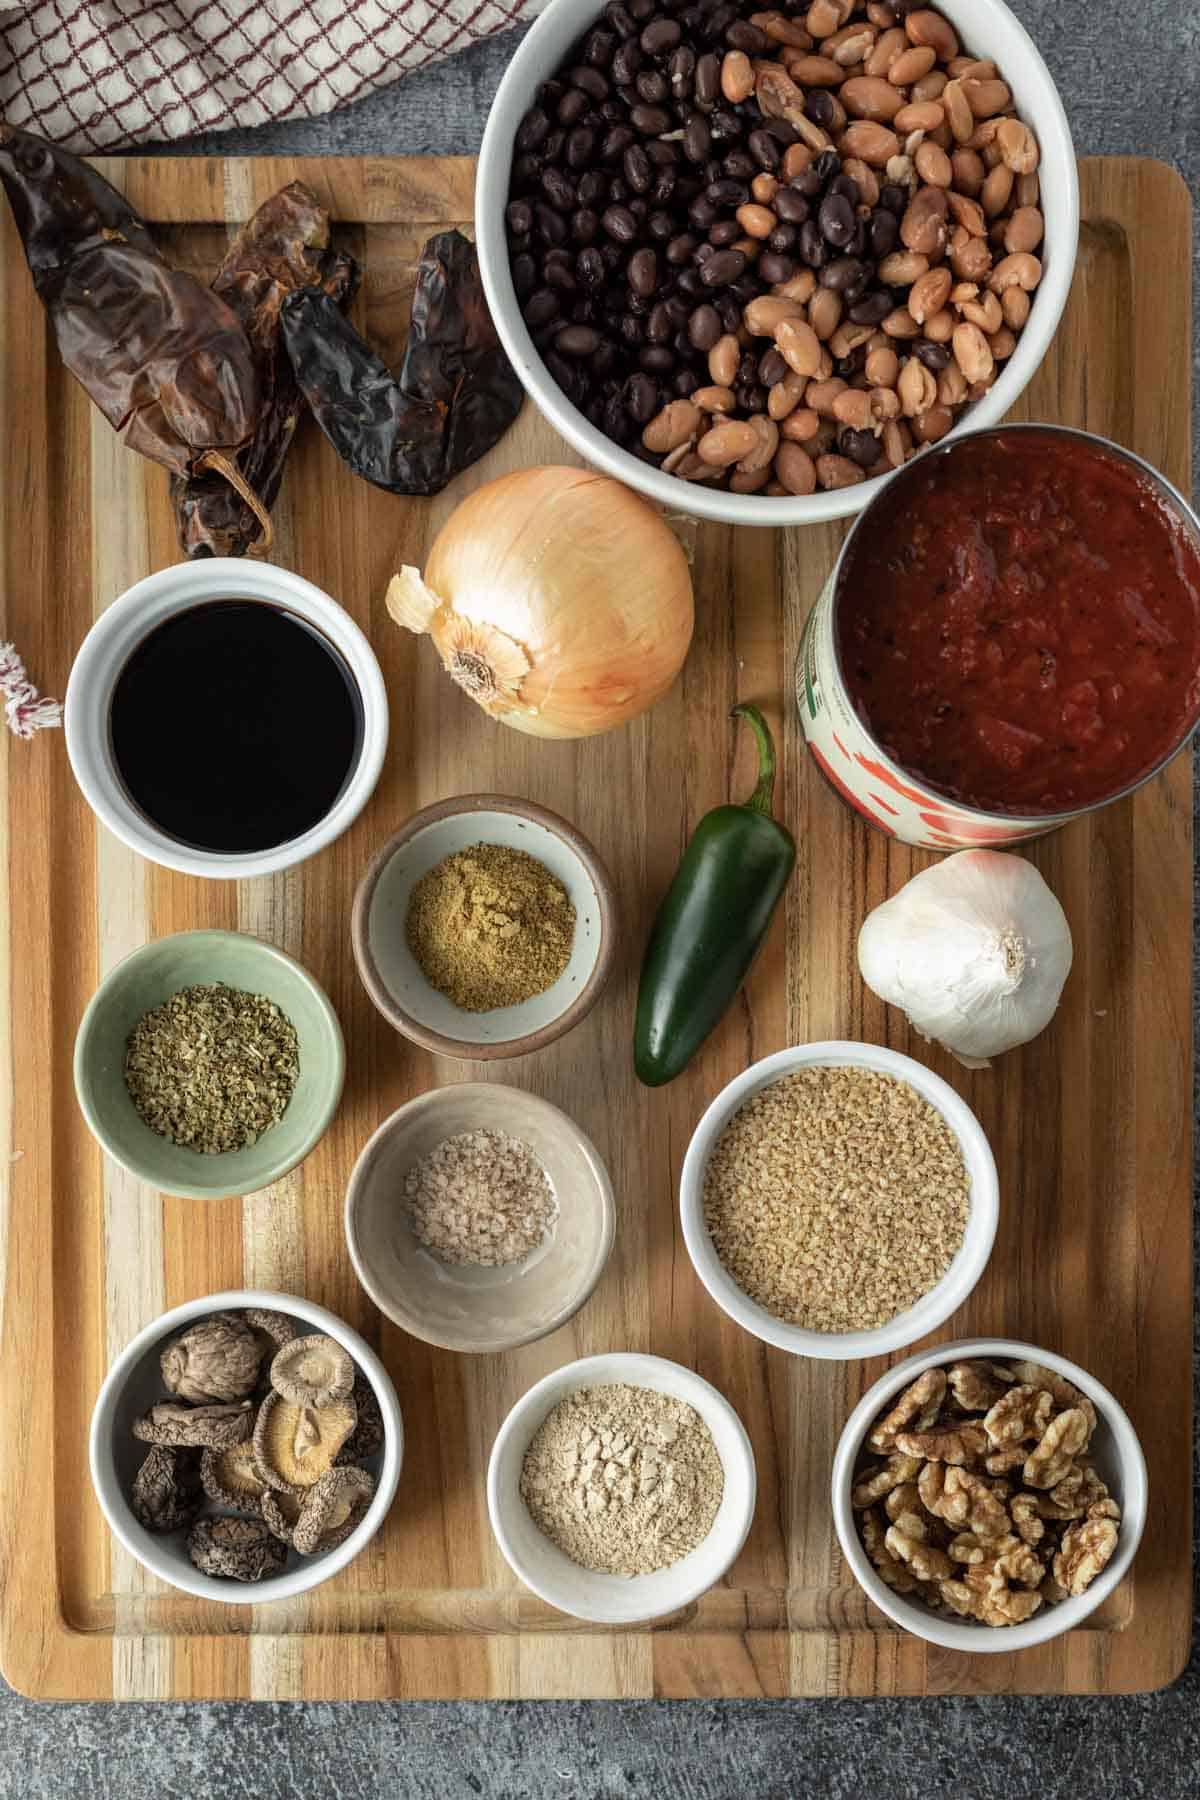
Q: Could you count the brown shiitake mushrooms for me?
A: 11